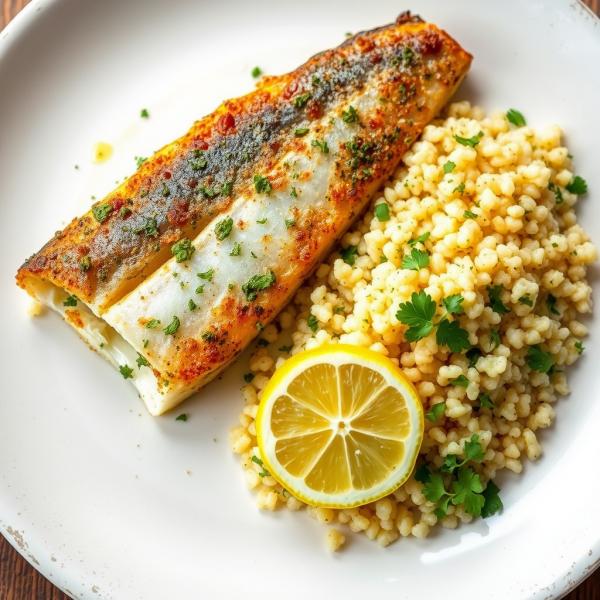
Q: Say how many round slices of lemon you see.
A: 1